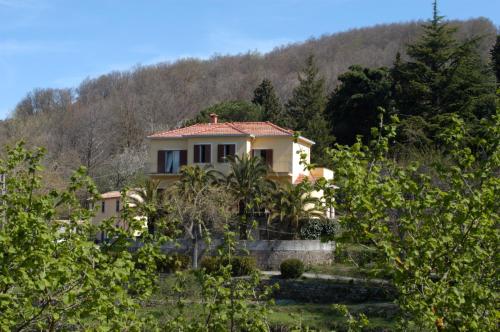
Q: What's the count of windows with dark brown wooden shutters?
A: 4